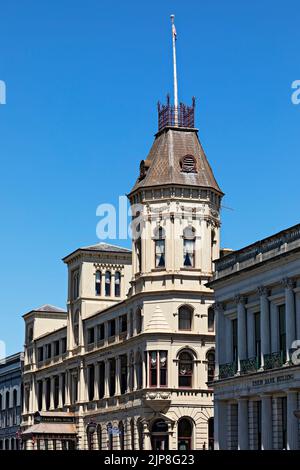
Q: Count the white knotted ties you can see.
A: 0